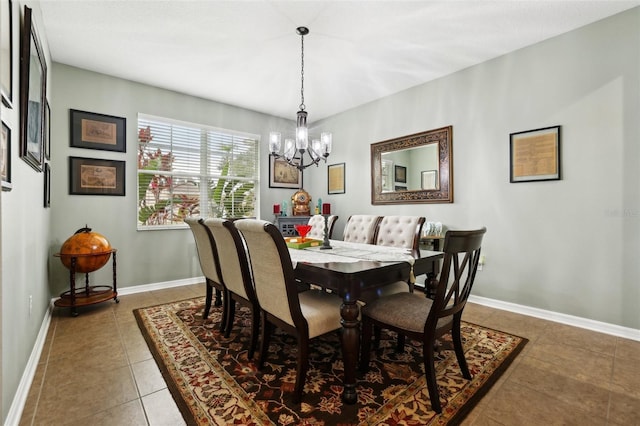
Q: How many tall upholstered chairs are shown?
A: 6